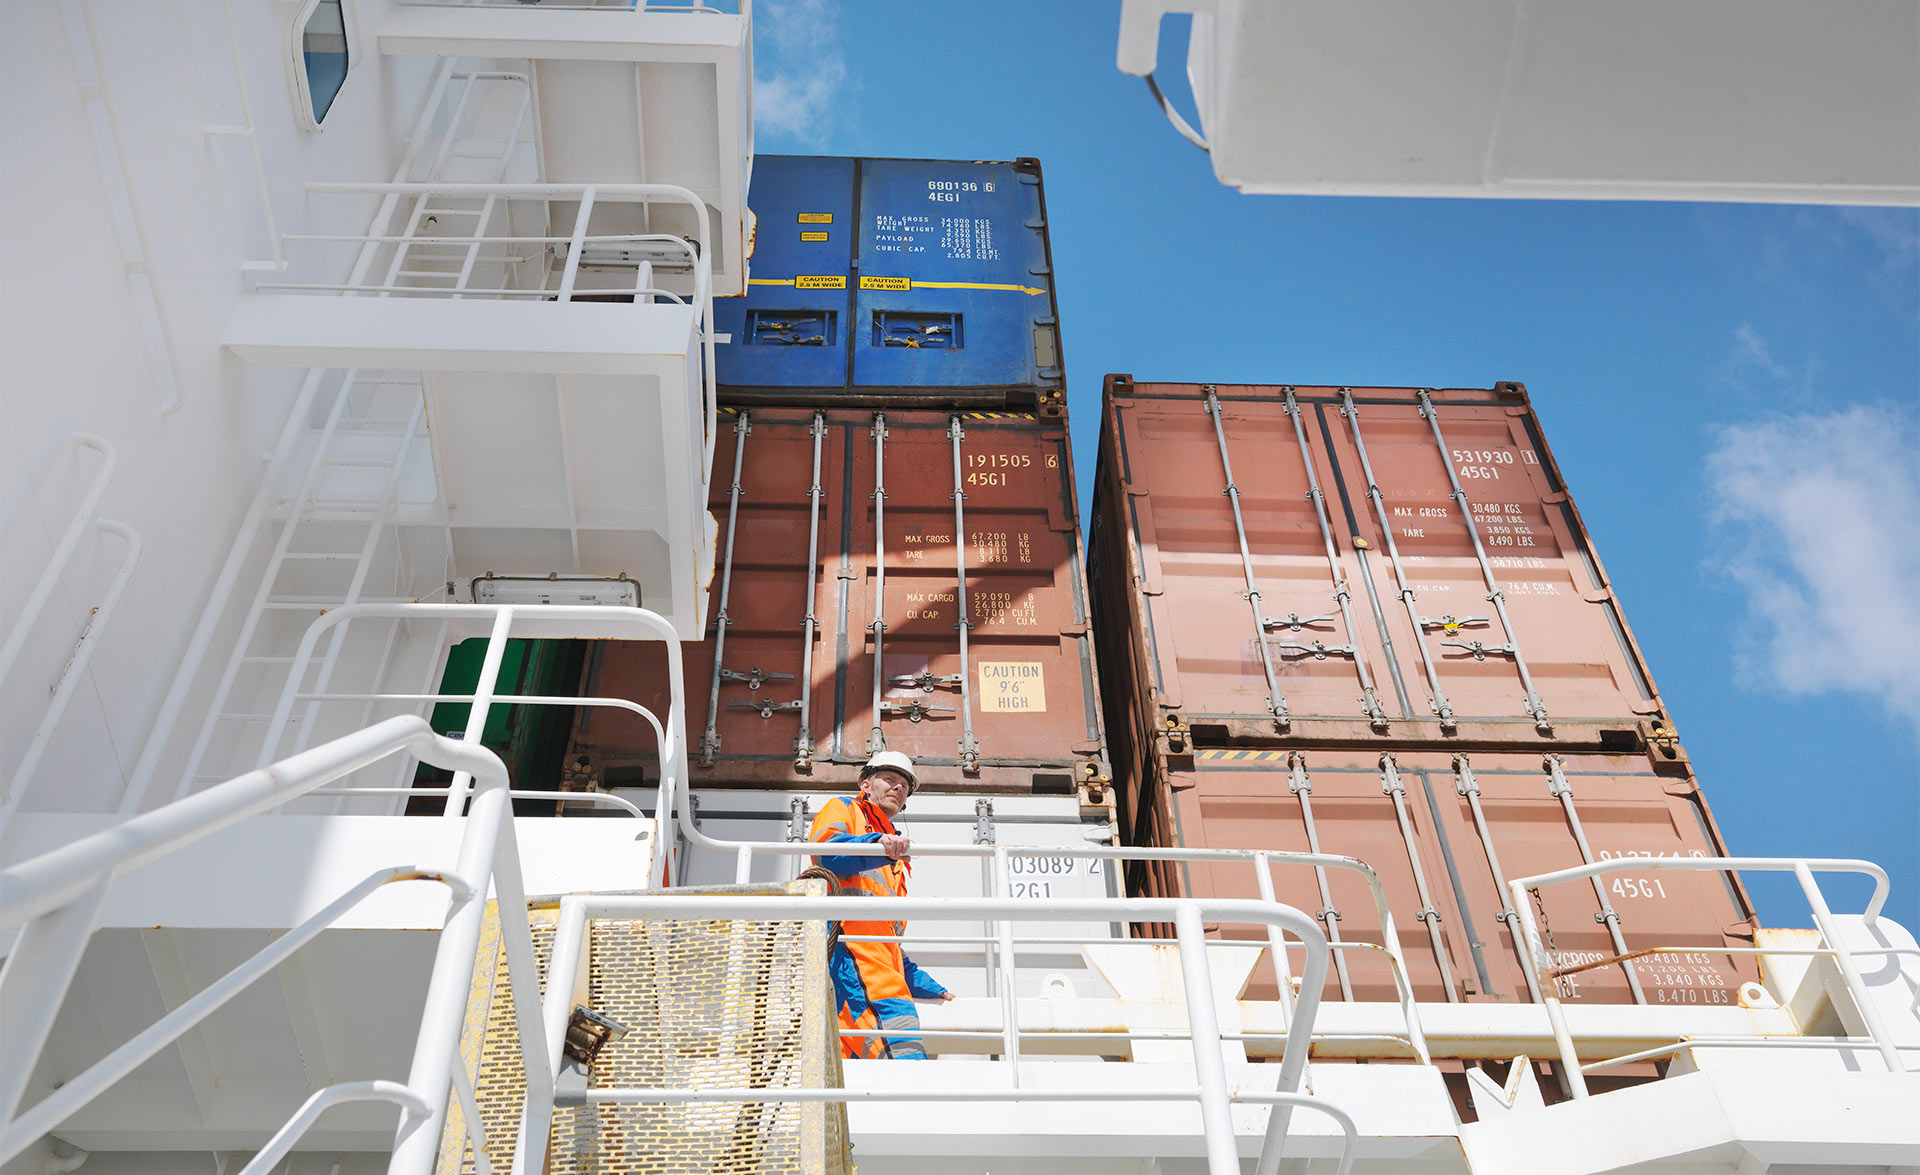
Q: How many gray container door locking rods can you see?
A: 15